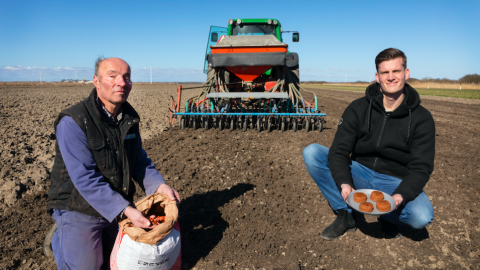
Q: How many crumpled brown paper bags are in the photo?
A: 1